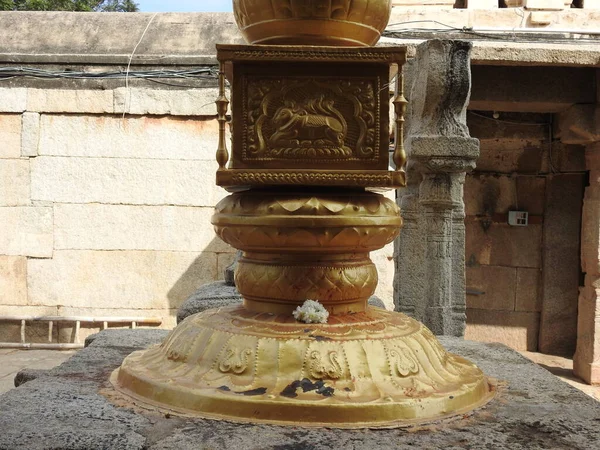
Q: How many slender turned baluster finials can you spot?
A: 2